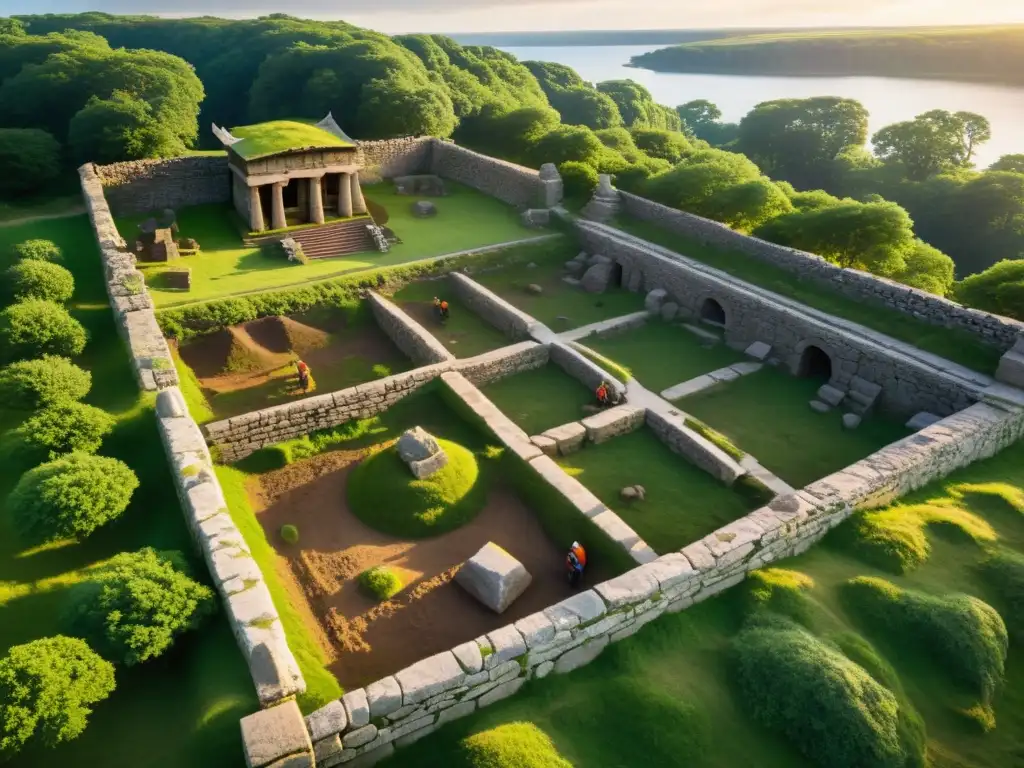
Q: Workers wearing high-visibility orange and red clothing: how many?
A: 4